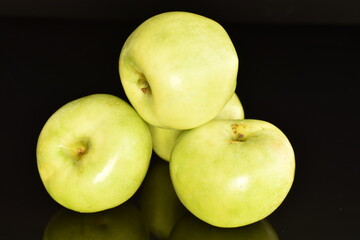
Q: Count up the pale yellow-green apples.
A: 4